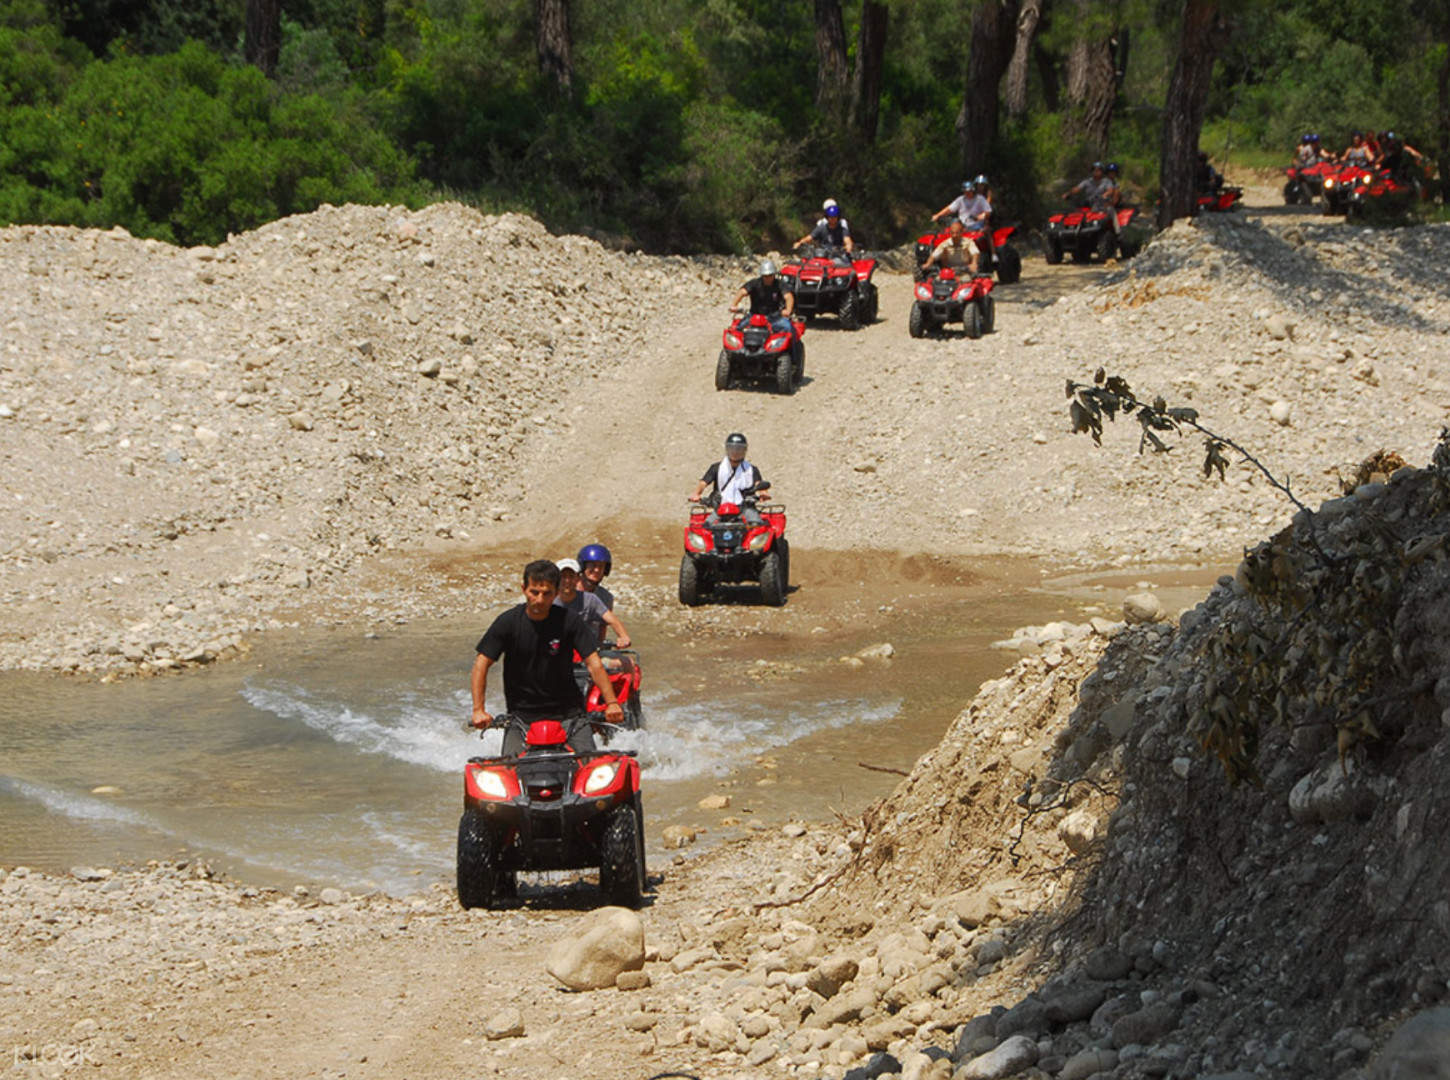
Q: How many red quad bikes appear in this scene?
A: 12